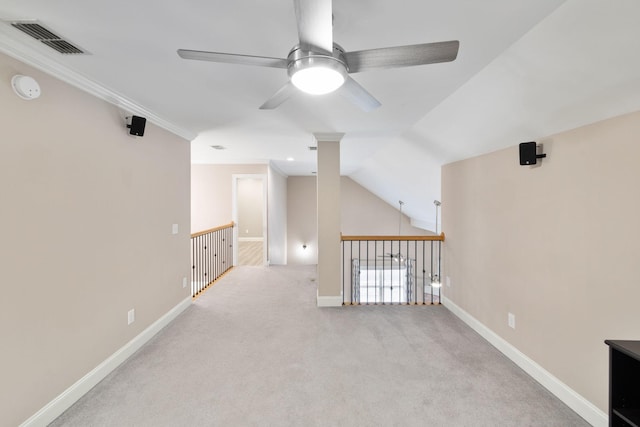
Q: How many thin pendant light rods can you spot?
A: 2